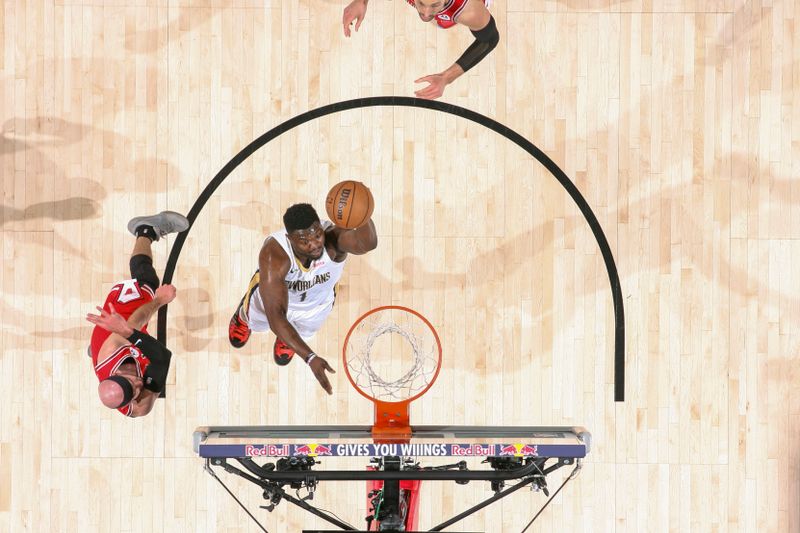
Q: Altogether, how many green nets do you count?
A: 0